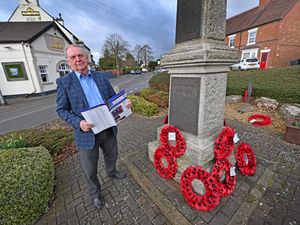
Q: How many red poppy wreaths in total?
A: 7